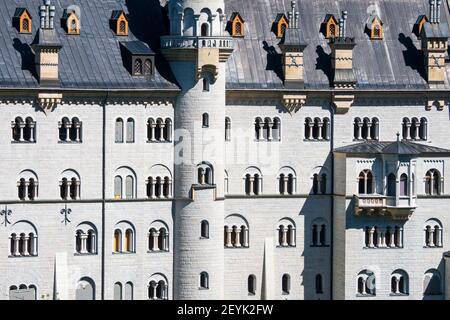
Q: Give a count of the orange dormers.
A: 8